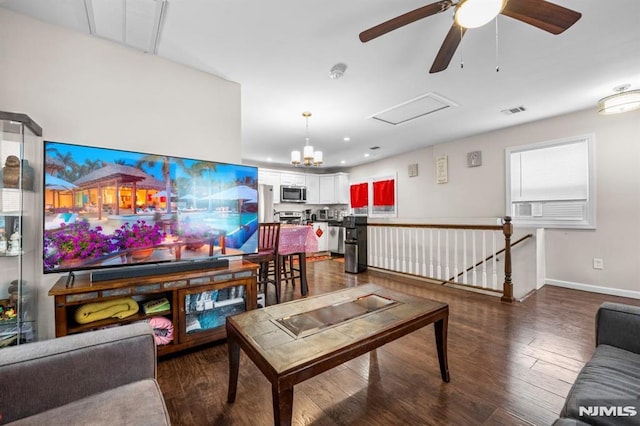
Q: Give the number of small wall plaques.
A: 3